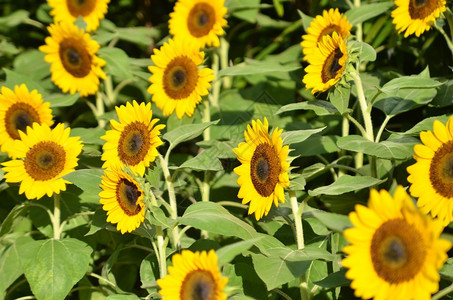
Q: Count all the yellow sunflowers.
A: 15